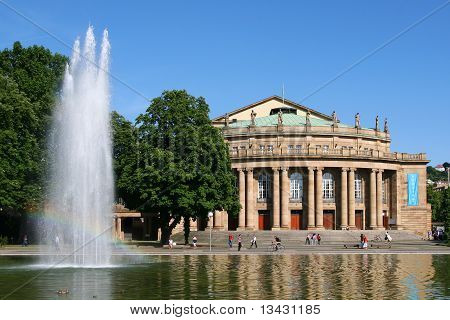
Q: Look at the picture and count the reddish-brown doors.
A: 5